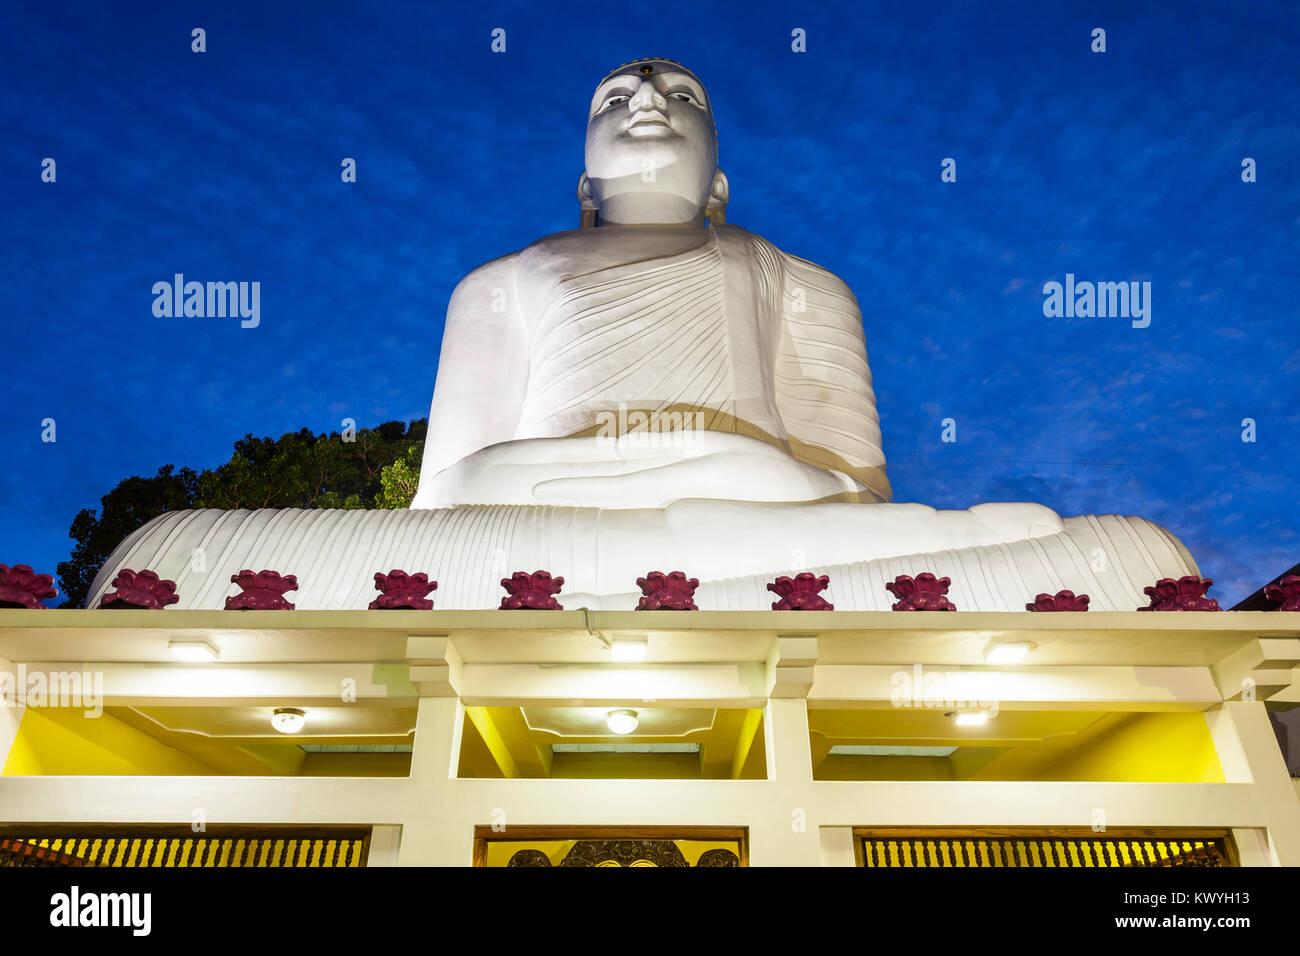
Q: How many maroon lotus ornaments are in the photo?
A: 11